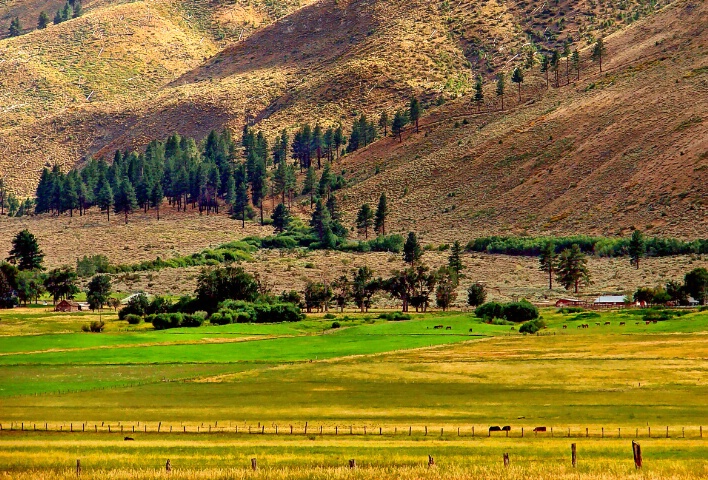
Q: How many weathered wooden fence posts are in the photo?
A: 8